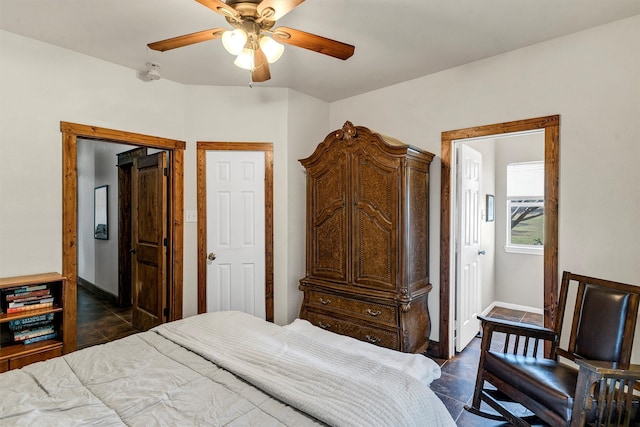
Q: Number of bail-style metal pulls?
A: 4